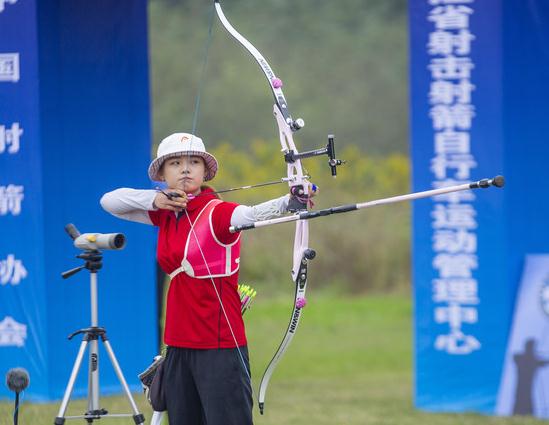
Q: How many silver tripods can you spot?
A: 1